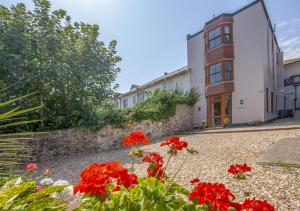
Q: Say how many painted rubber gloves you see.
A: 0